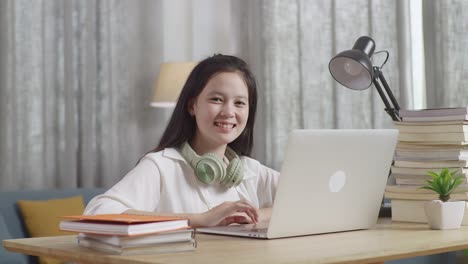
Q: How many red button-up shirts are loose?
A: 0